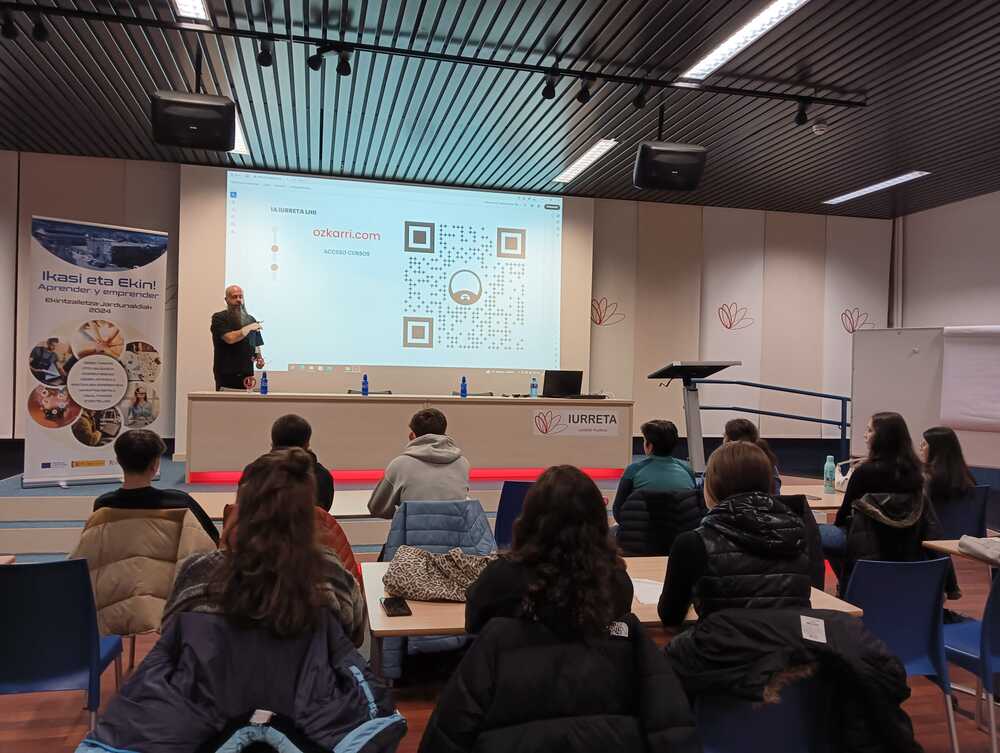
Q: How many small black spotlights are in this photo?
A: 9